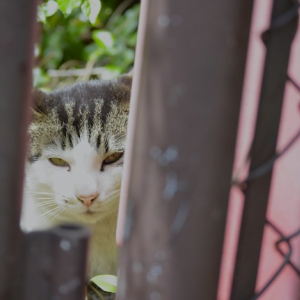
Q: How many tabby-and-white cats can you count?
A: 1